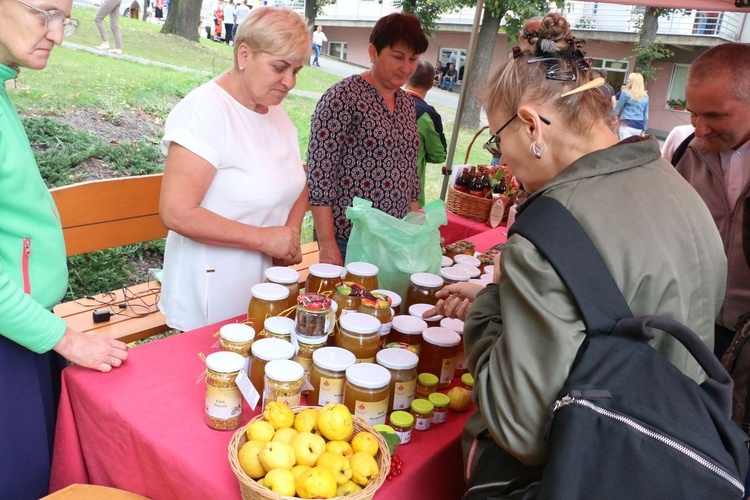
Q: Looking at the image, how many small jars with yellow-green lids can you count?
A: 6